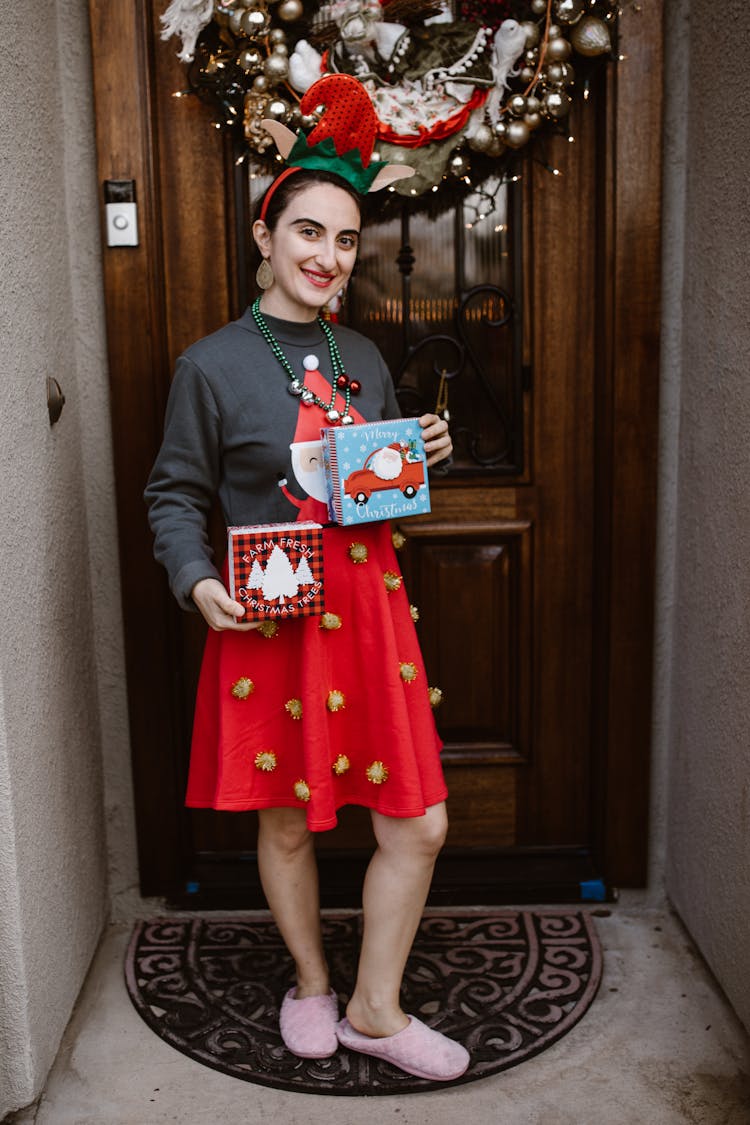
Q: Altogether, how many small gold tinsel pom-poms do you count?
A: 15